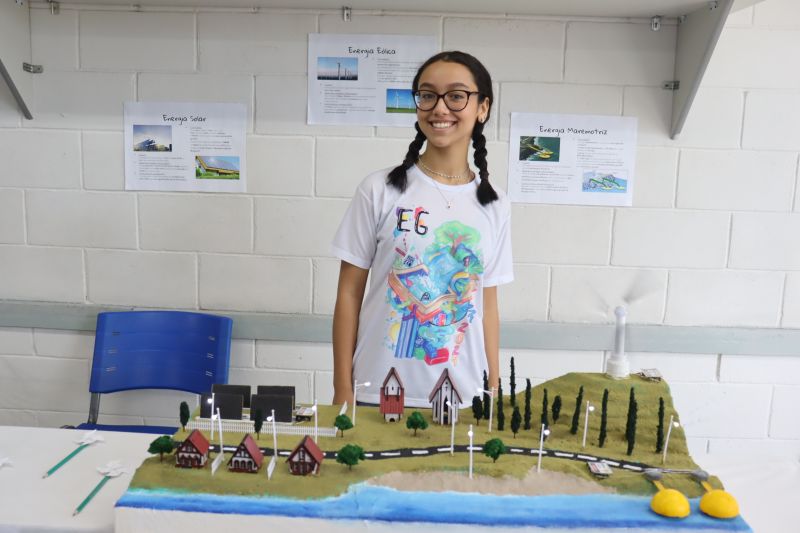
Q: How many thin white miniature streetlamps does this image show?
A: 11